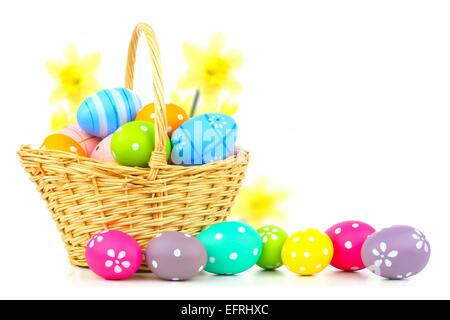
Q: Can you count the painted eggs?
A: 14